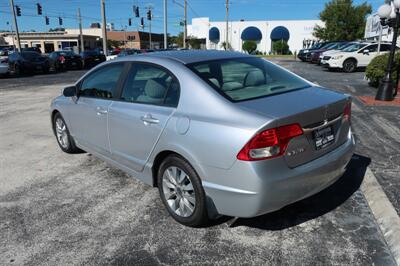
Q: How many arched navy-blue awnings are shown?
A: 3